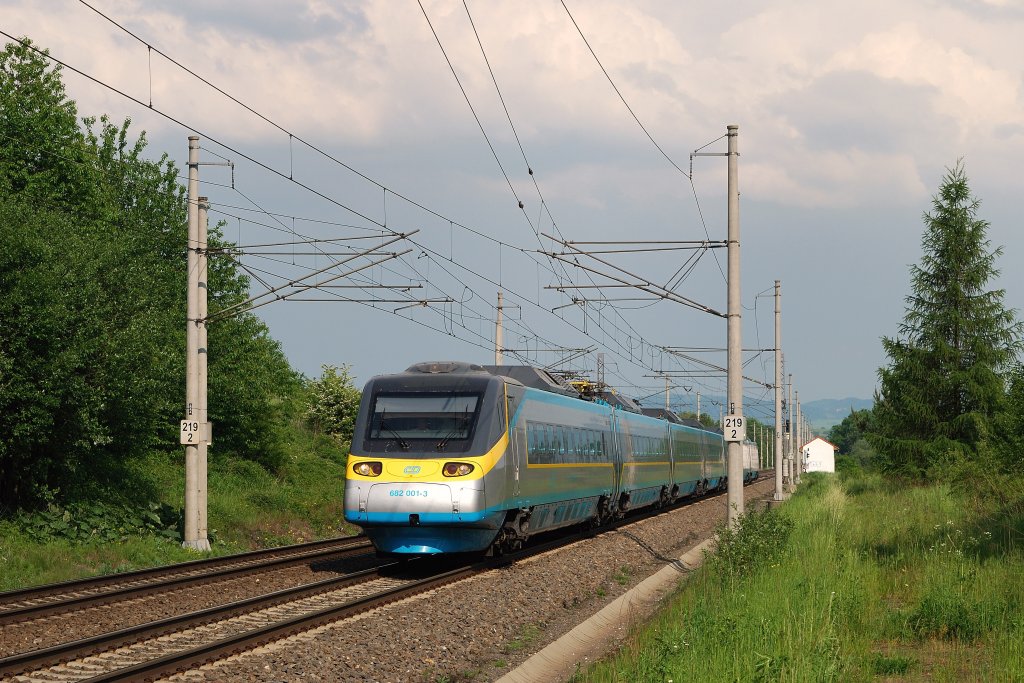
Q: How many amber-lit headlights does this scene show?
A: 2